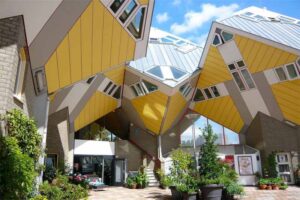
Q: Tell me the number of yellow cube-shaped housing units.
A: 4